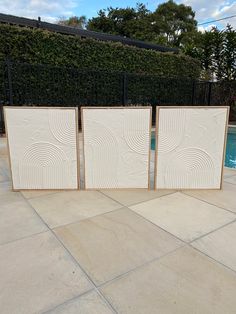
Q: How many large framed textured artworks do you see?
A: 3